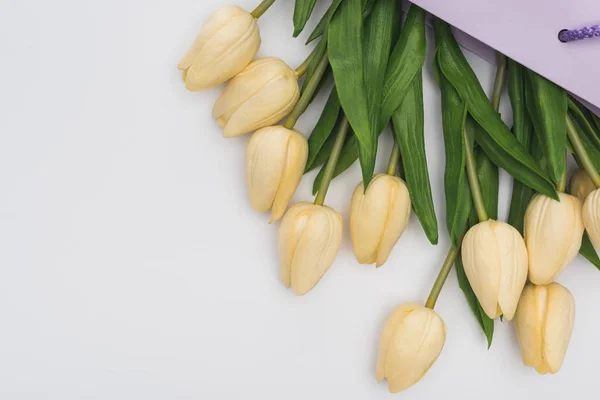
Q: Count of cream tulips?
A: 11